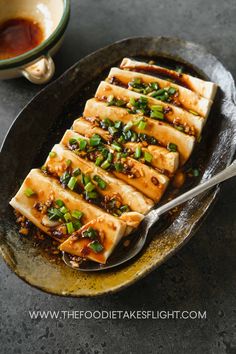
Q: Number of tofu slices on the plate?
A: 8